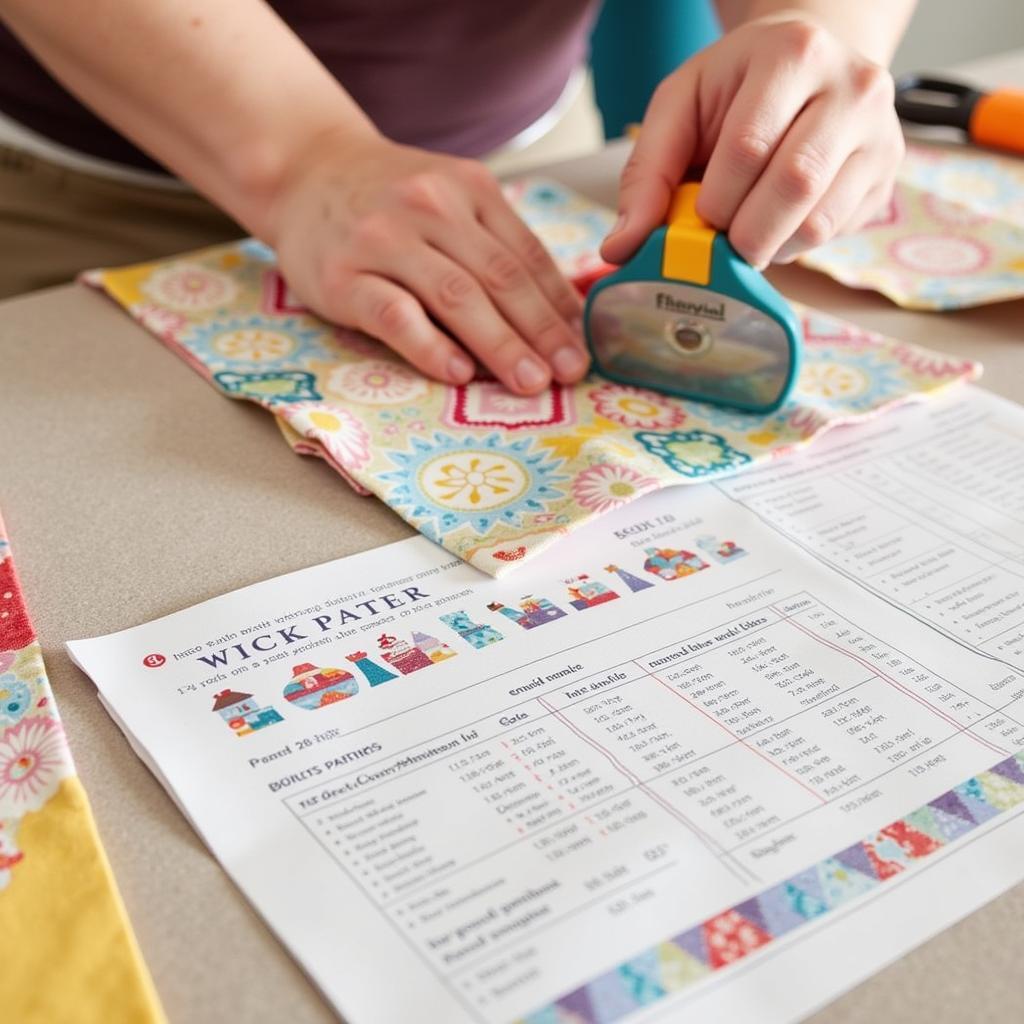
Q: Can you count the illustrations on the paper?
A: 10